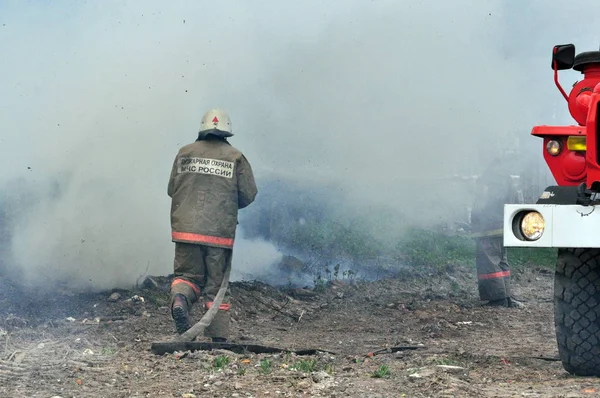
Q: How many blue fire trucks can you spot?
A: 0